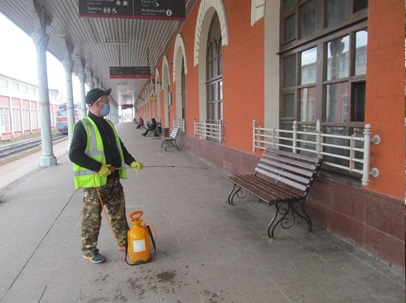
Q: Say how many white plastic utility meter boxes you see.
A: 0